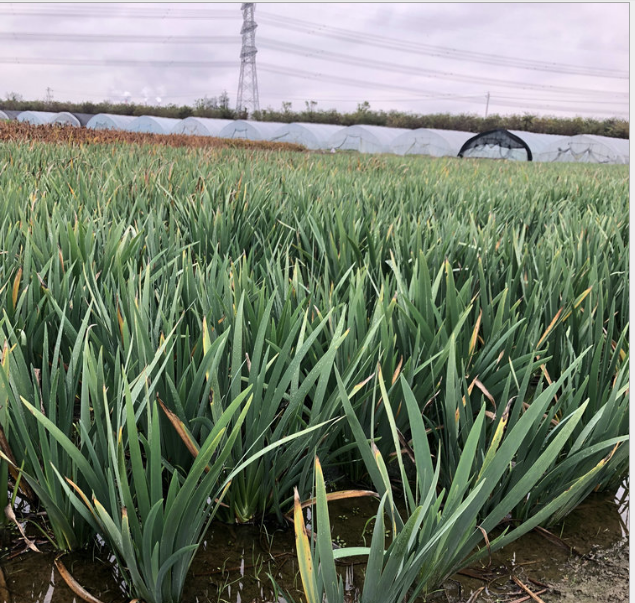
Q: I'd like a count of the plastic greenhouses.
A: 12